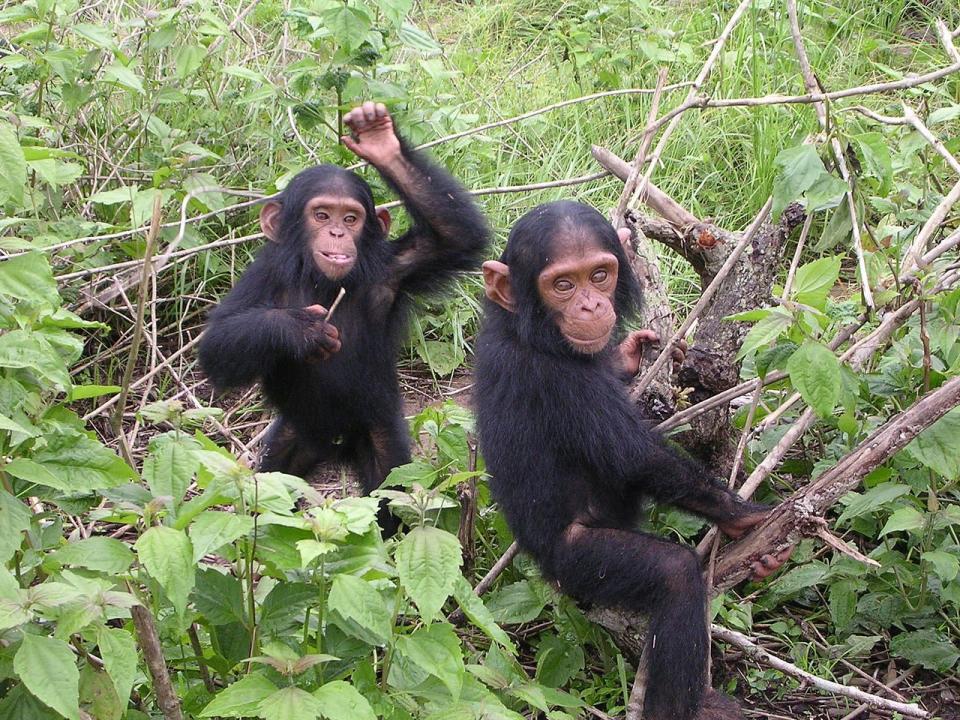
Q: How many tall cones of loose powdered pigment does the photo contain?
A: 0